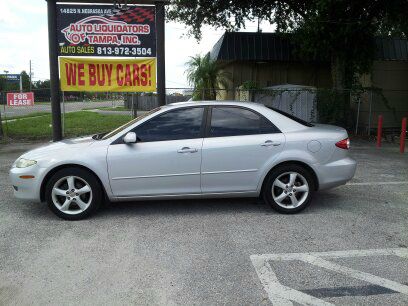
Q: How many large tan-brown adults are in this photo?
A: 0